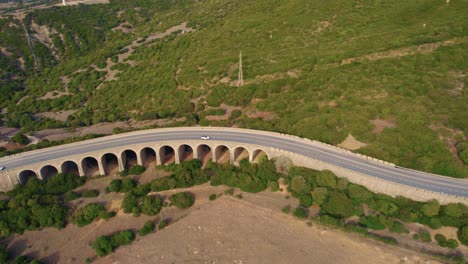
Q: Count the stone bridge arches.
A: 13